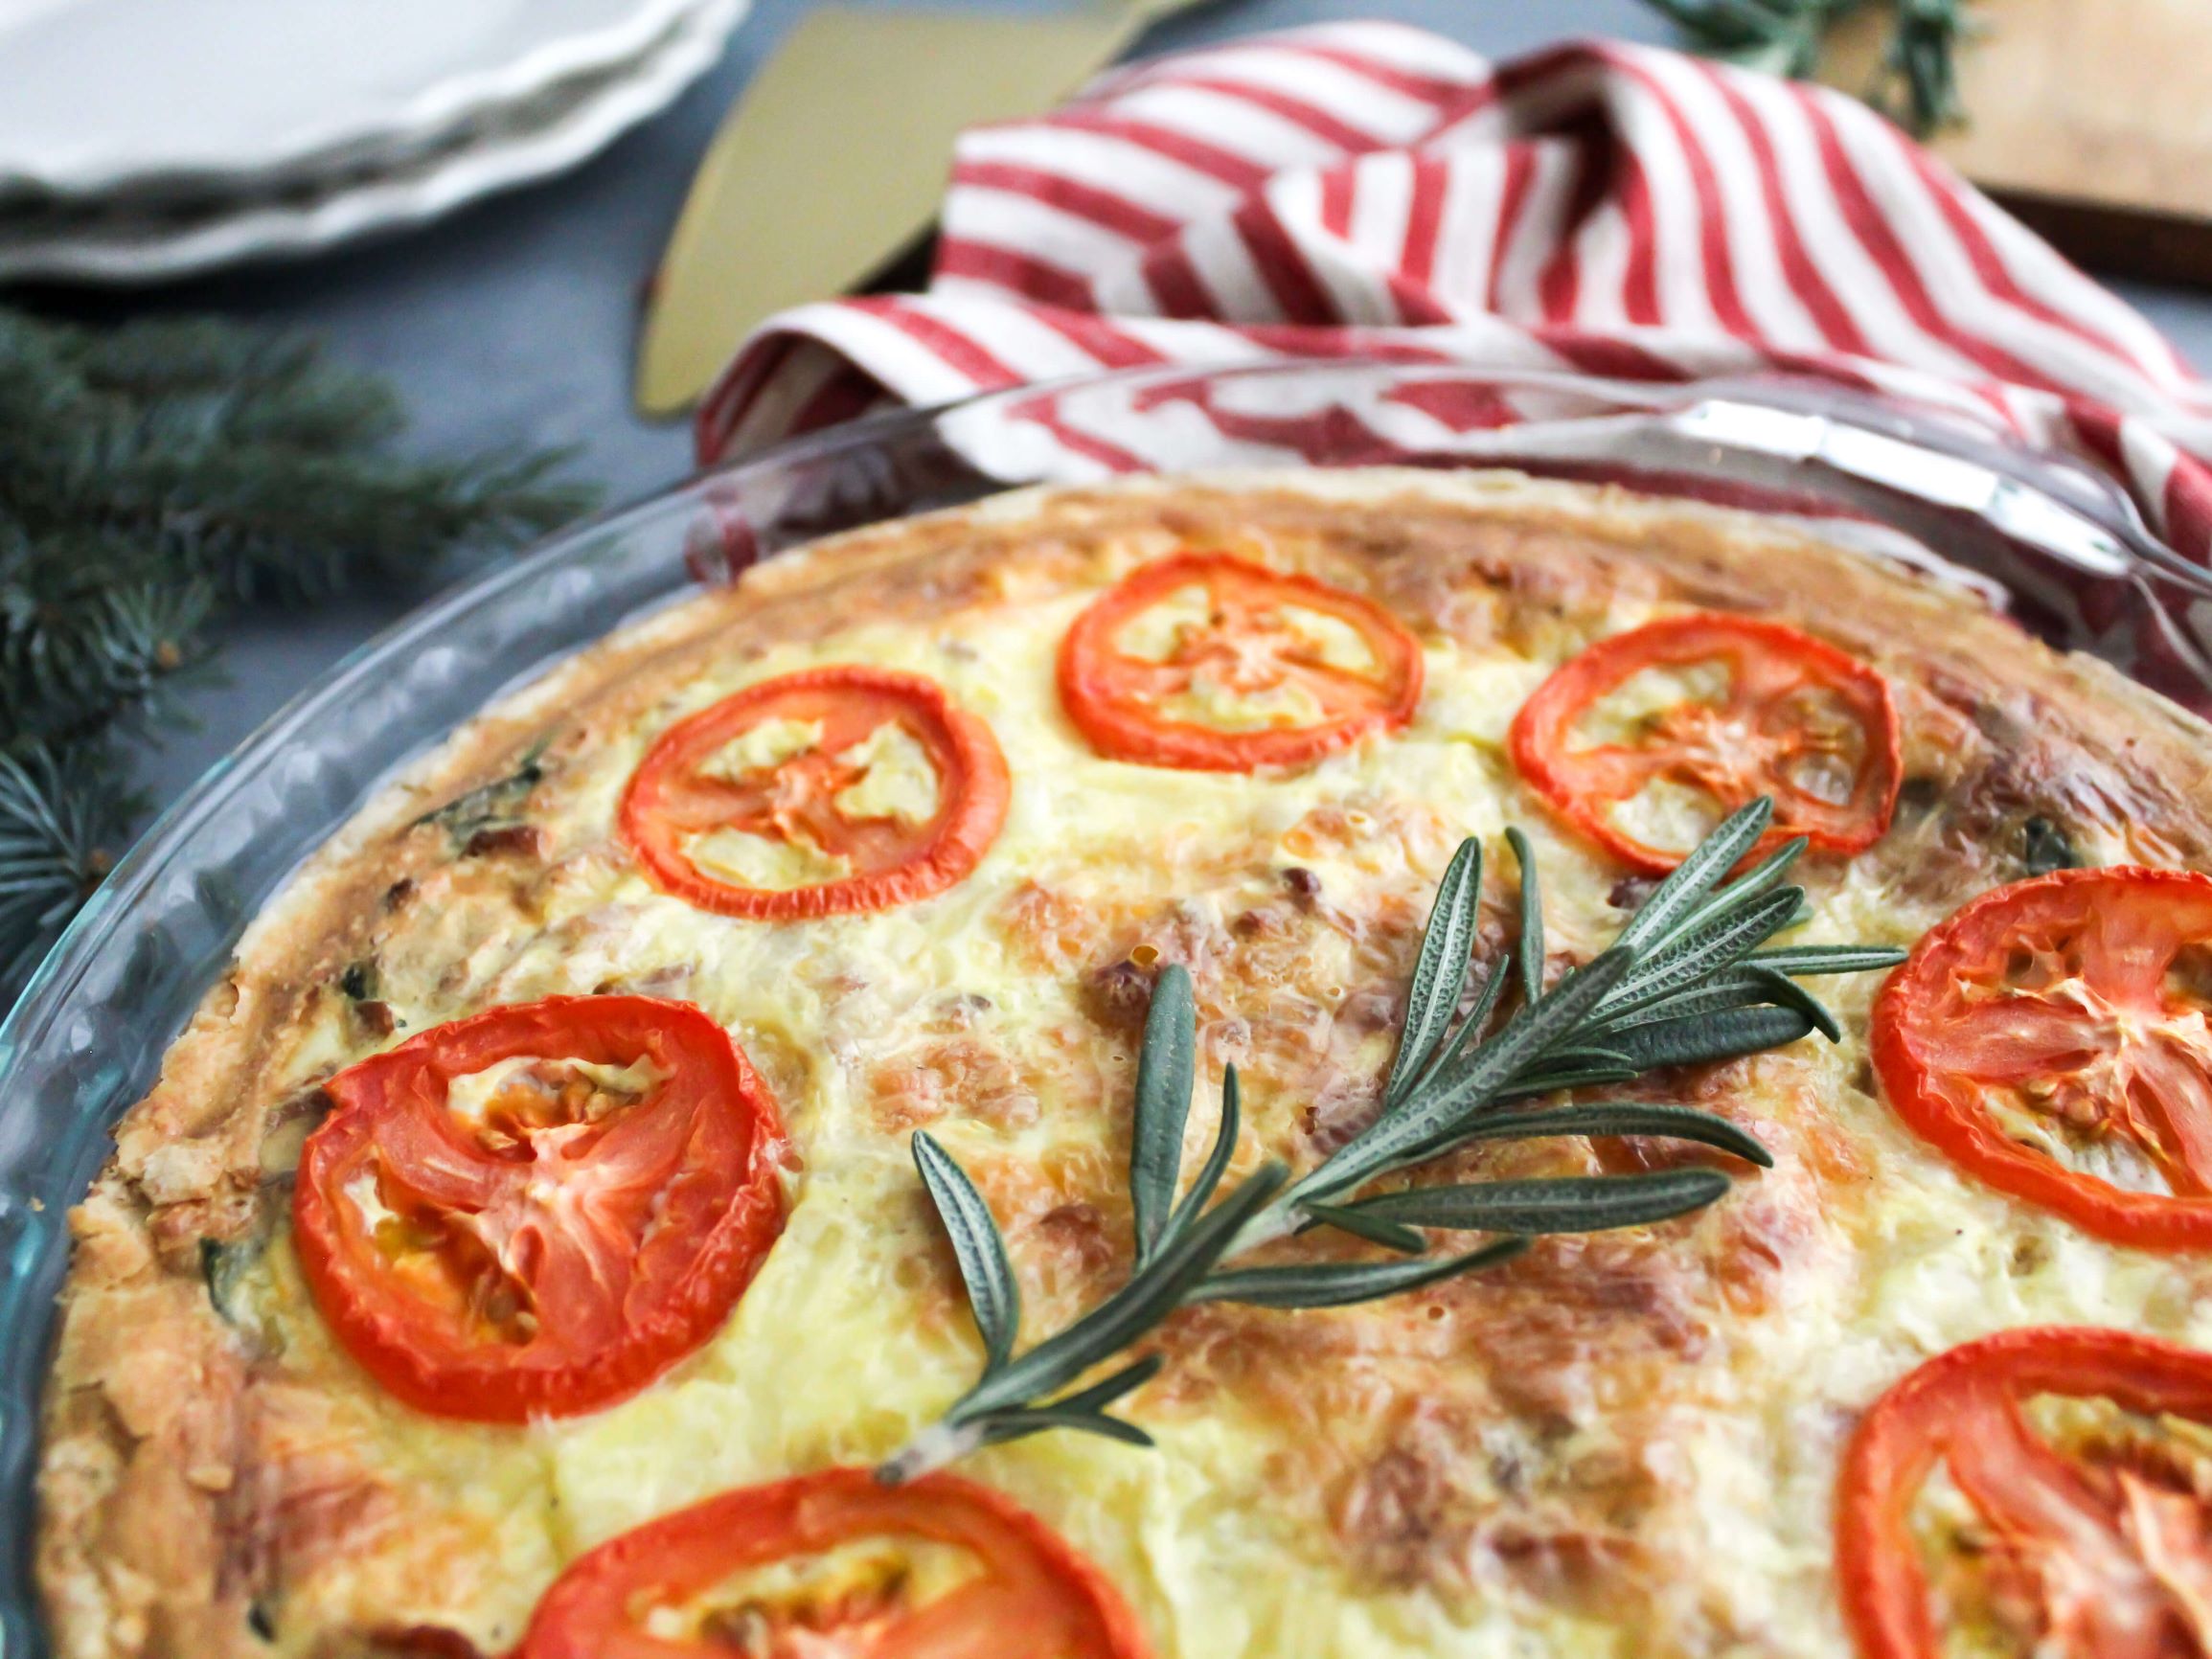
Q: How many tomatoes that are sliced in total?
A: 7